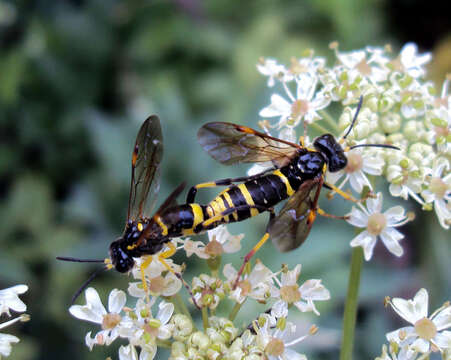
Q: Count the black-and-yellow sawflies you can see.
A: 2